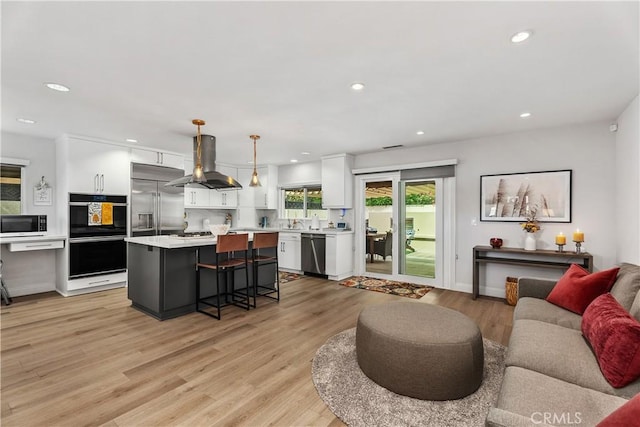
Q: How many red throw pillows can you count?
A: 3